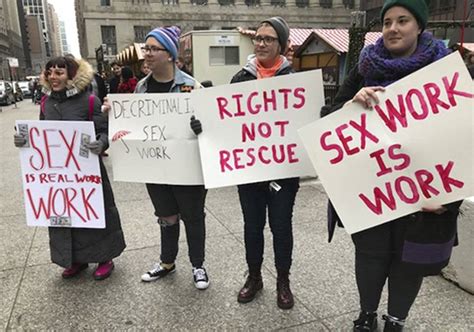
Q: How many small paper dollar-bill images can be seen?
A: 3